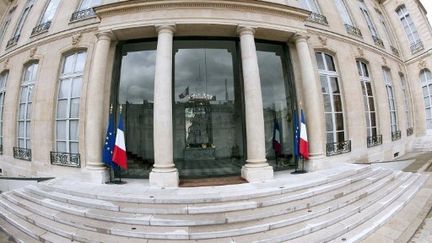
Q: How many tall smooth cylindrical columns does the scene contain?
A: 4